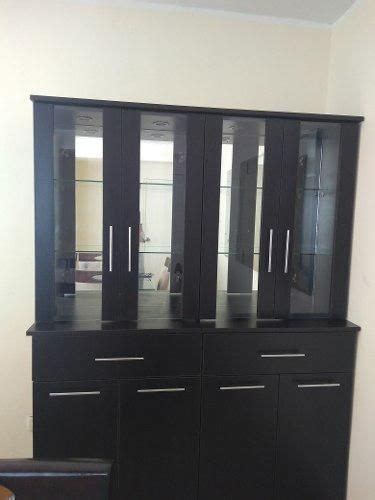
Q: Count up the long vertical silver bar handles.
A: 4